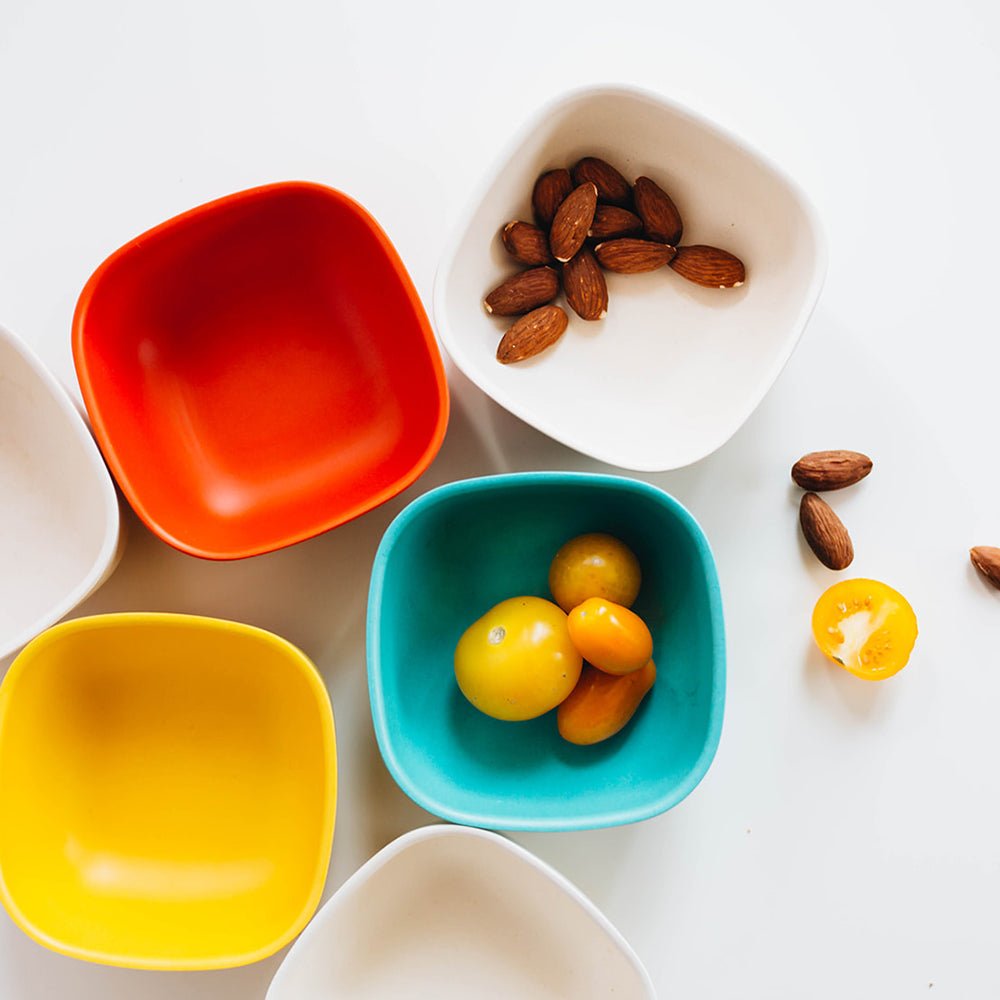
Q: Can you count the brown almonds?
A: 14